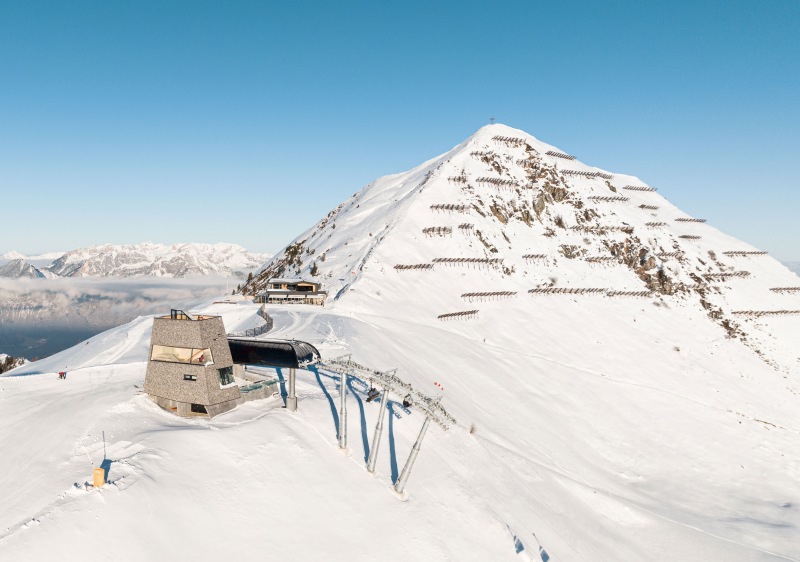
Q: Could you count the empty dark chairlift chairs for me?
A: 2